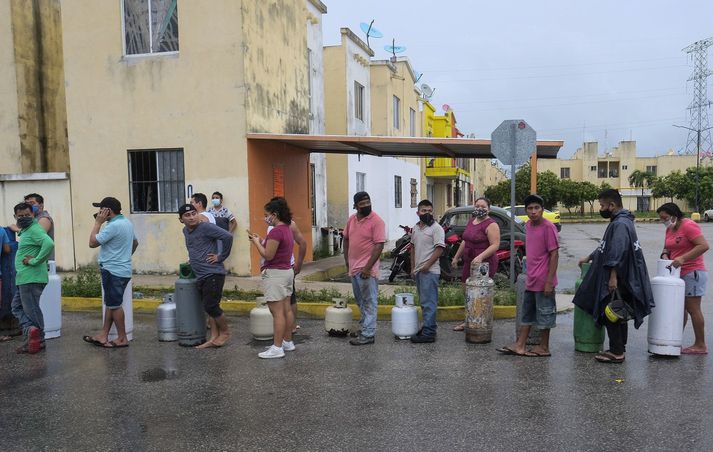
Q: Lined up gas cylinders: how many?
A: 11